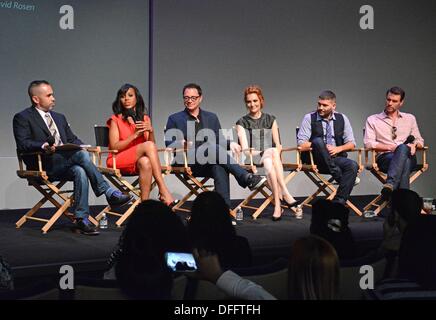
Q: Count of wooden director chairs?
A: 6